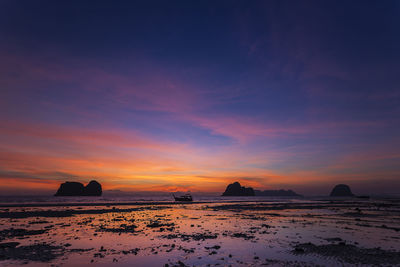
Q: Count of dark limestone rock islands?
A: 3